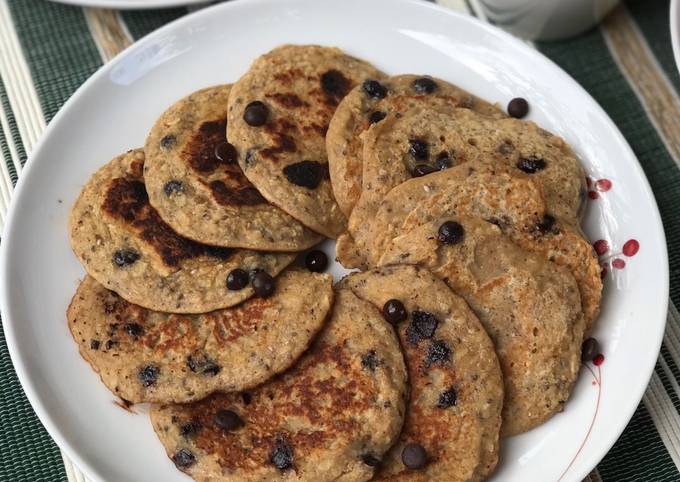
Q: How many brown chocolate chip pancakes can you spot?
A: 10